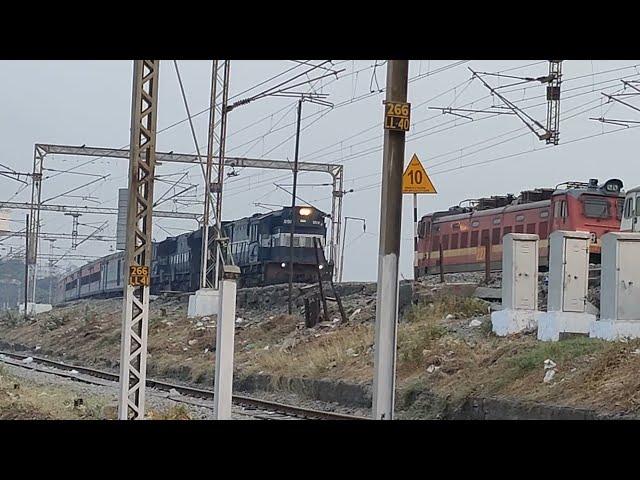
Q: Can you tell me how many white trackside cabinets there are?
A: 3